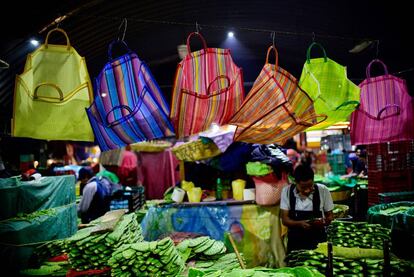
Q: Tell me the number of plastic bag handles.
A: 12